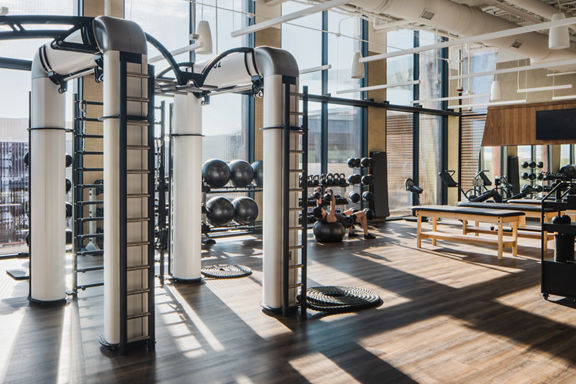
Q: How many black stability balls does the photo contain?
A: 6